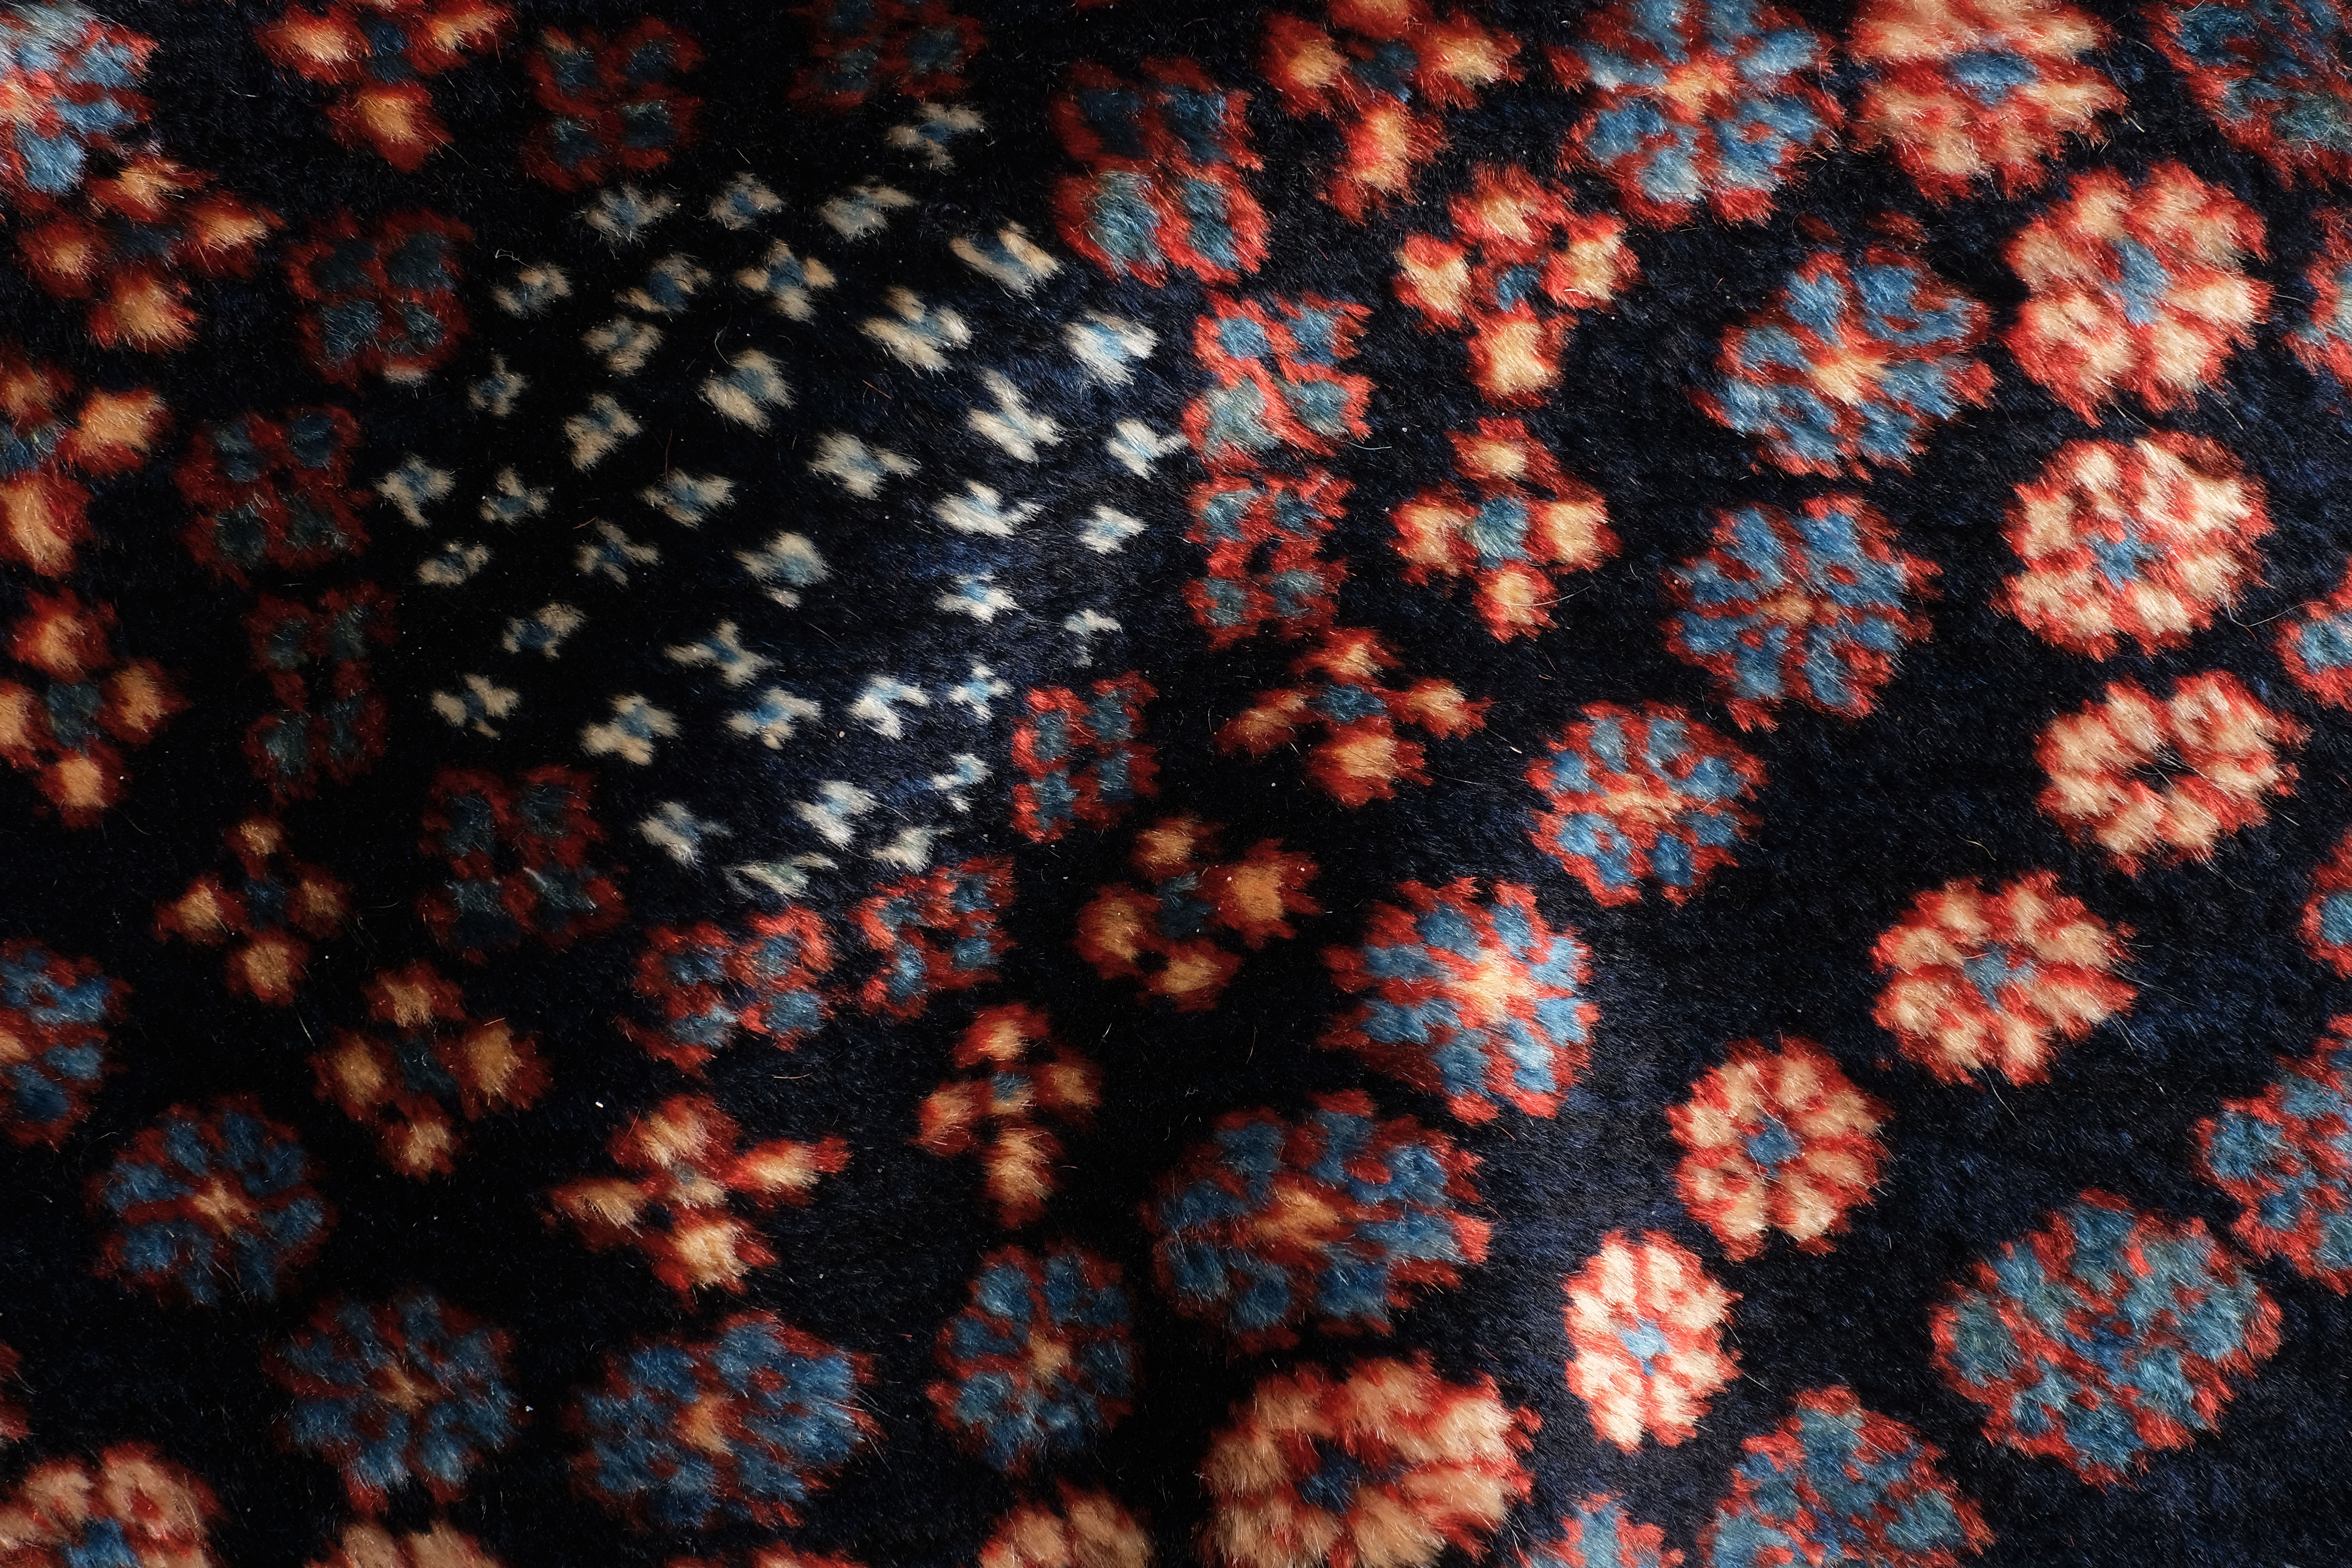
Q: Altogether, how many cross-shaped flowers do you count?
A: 13